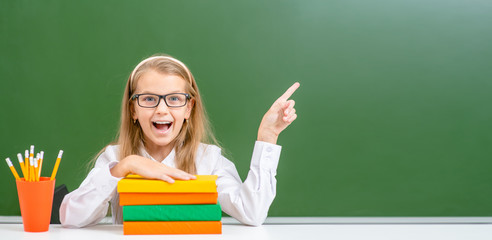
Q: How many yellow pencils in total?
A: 9